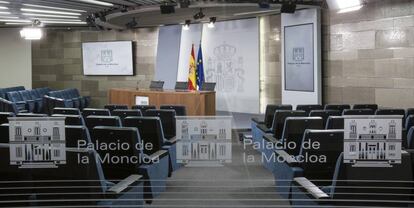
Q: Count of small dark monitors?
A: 3